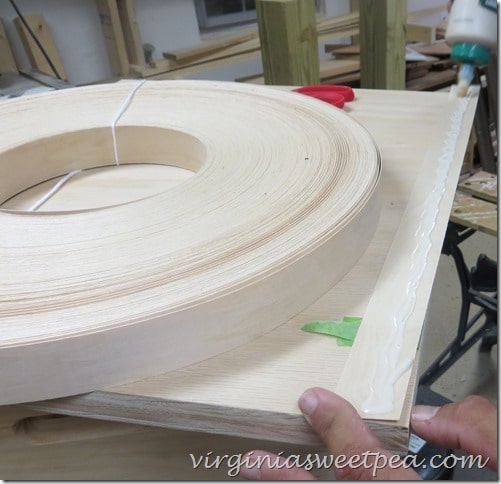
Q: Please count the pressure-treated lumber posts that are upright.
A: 2